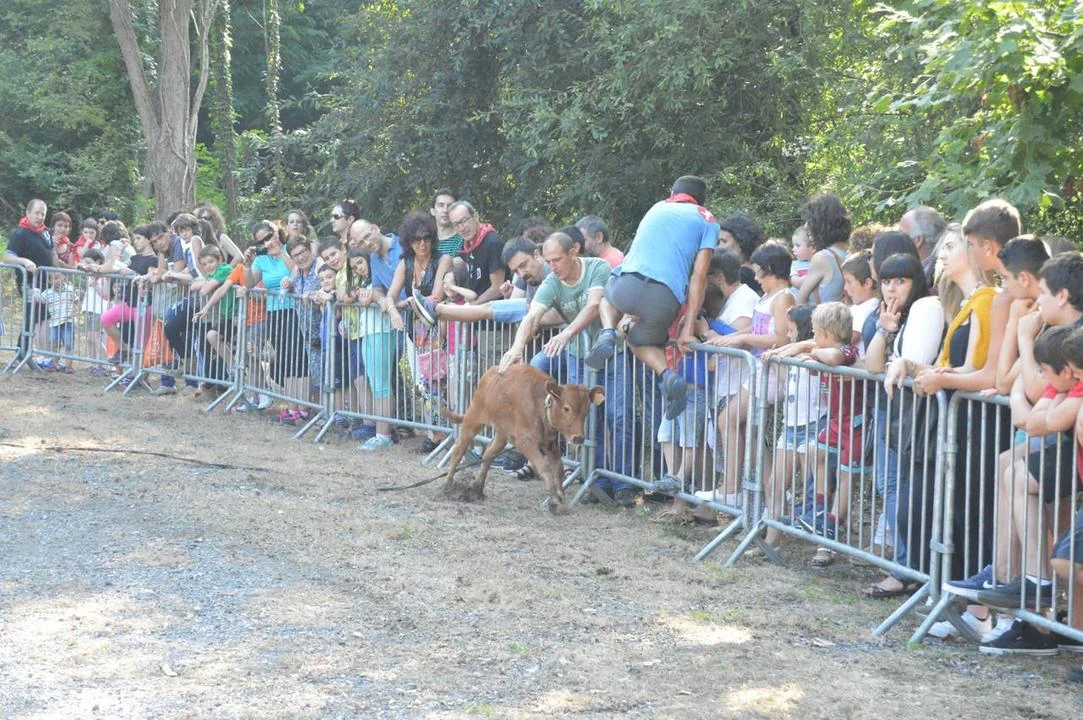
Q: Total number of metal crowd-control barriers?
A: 9